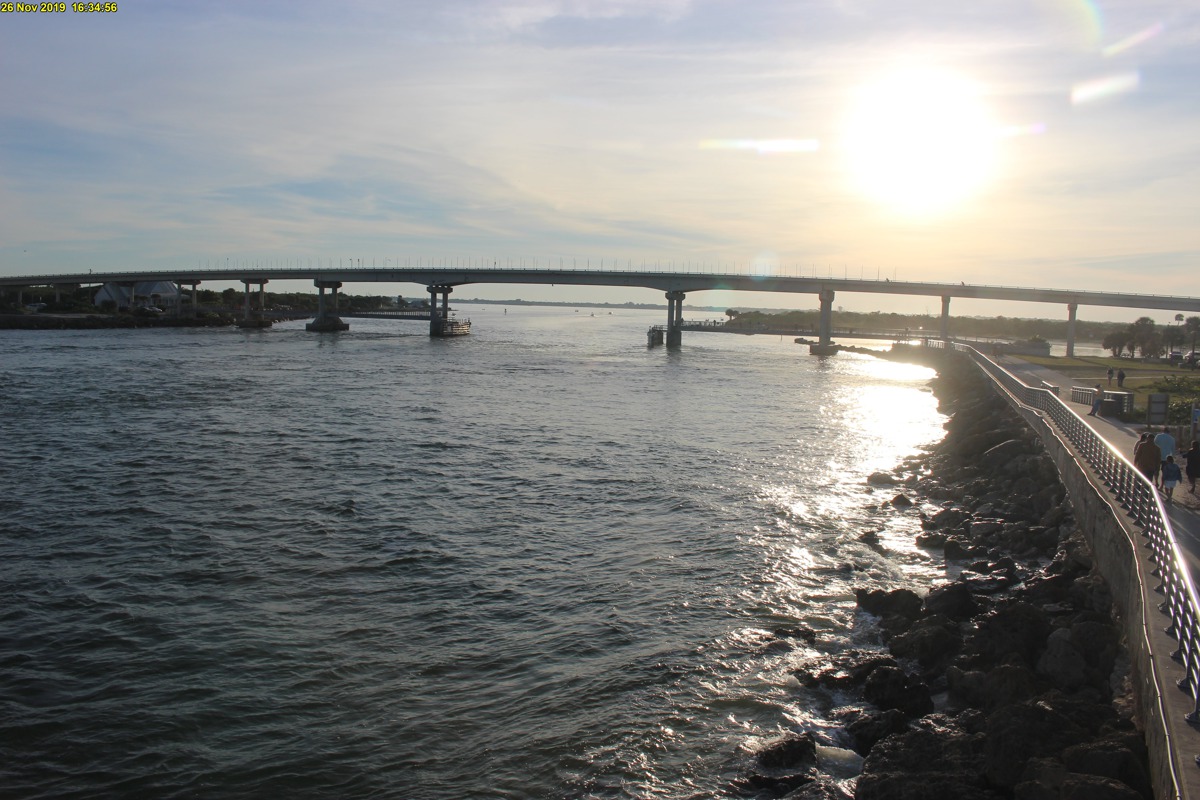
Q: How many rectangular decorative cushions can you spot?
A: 0